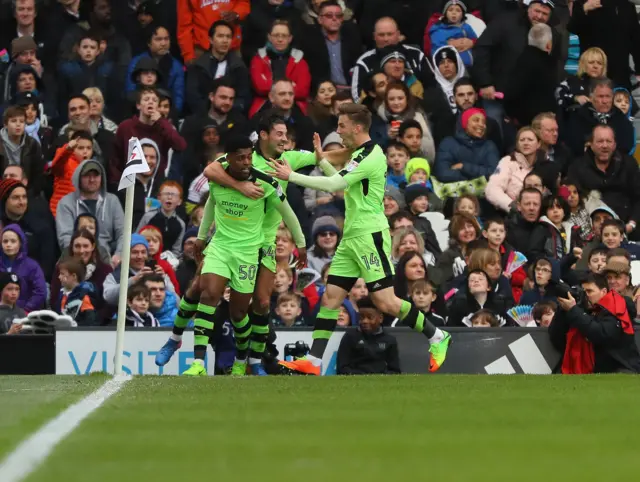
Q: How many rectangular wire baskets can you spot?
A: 0